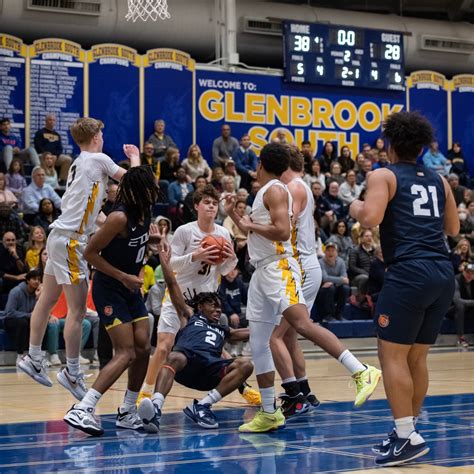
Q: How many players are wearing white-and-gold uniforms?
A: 4